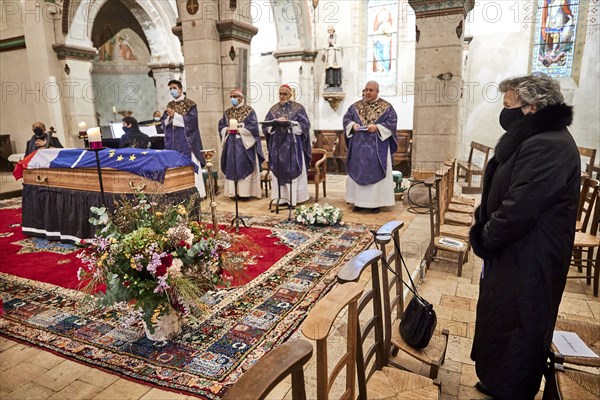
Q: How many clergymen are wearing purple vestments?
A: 4